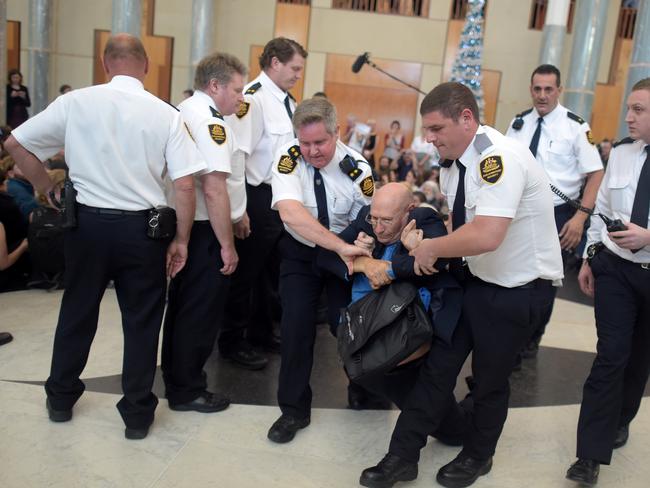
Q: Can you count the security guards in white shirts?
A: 7